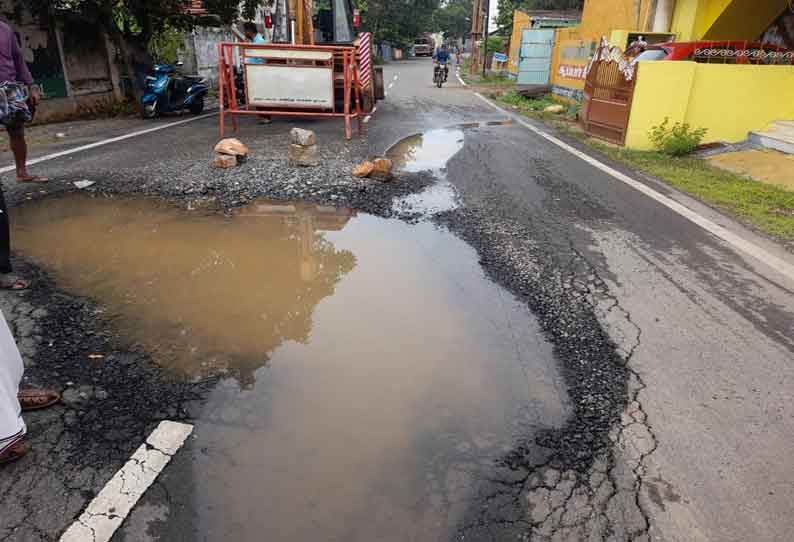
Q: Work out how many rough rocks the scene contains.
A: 6